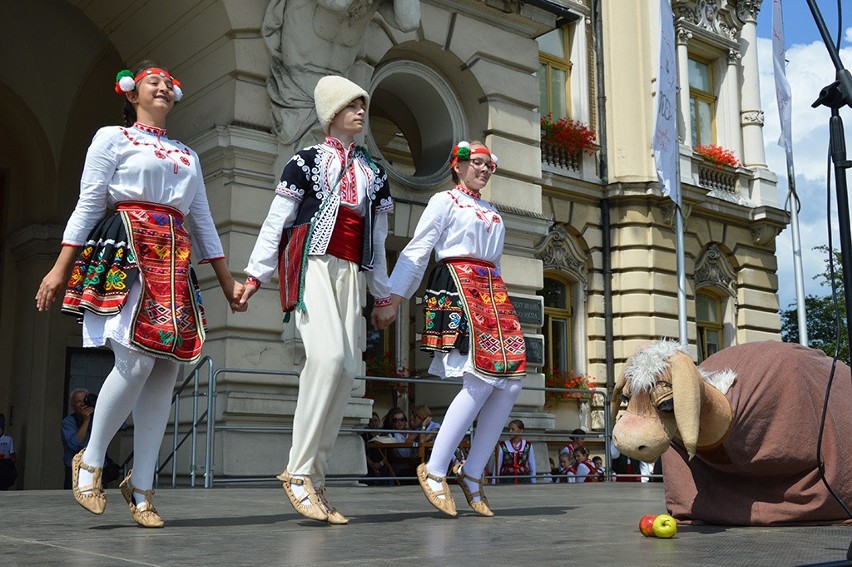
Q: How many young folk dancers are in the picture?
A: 3